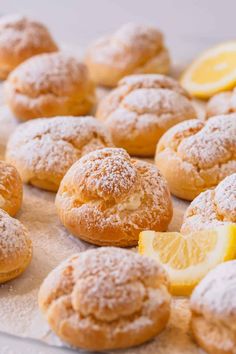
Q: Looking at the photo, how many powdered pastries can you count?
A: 13